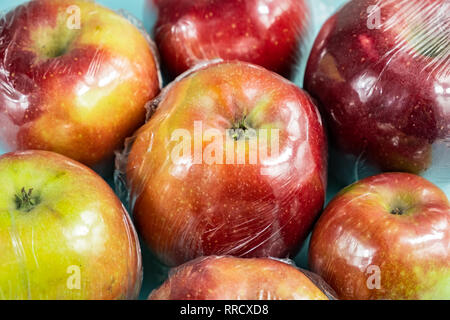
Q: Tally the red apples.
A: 6